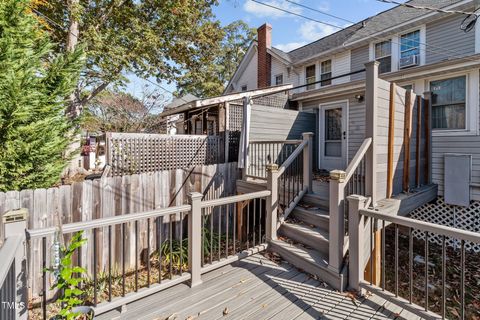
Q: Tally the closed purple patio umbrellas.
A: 0